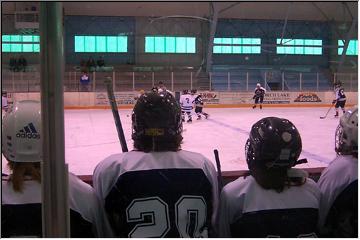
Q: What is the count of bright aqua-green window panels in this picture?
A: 6